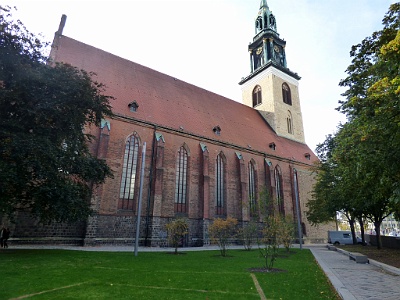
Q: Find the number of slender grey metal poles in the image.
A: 2